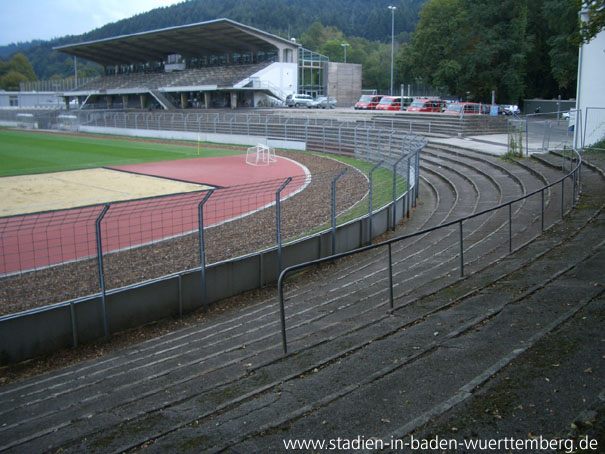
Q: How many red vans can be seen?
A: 4